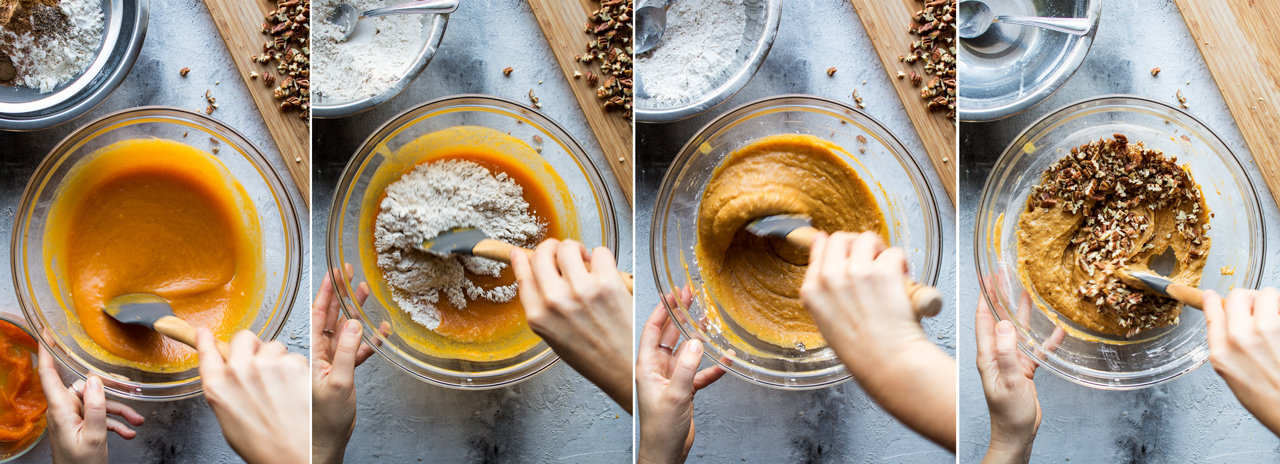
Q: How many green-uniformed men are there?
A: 0